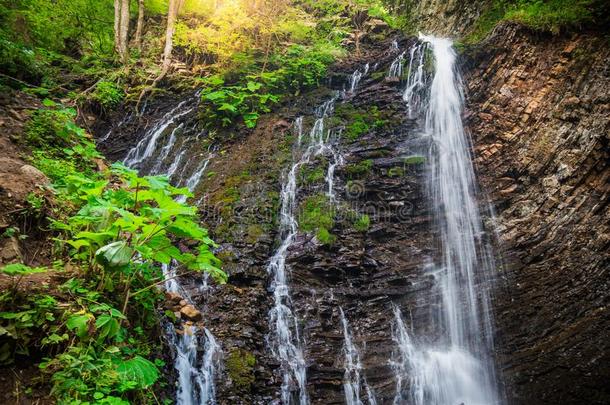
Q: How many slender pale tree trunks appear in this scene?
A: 4